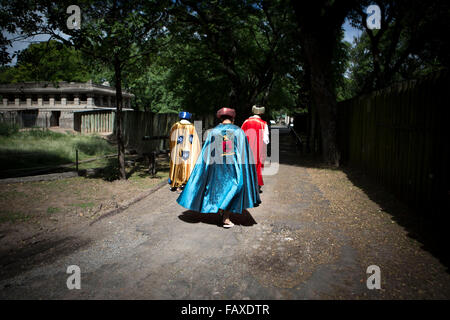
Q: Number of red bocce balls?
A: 0